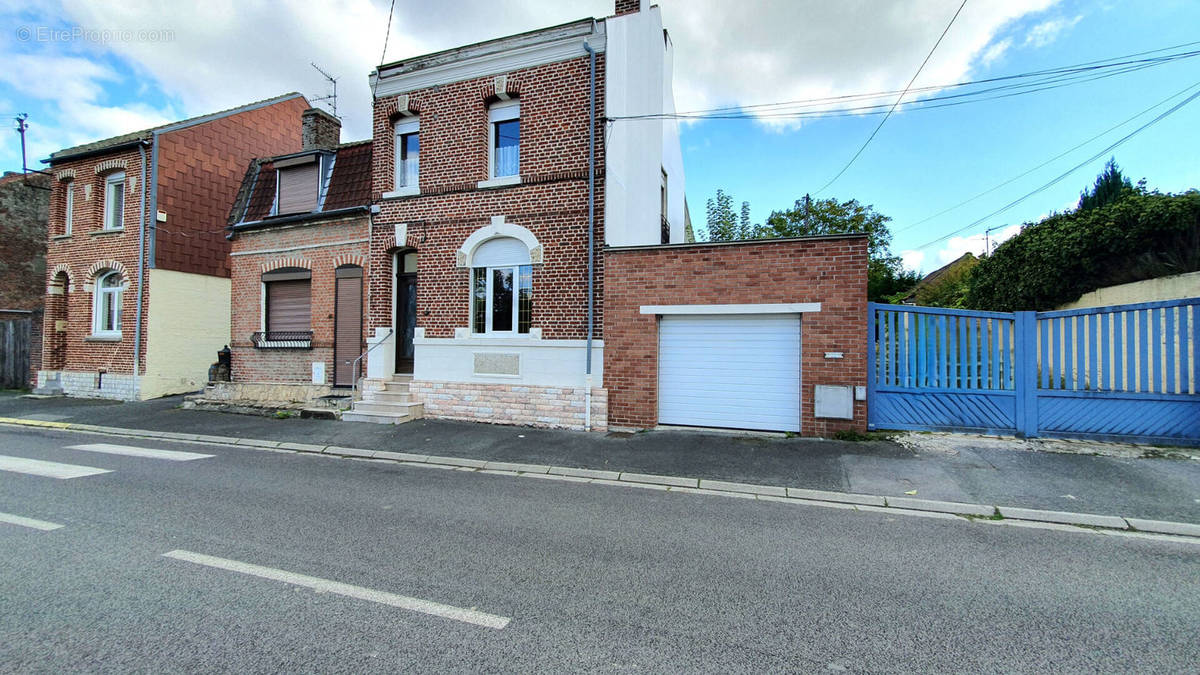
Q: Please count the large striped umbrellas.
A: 0